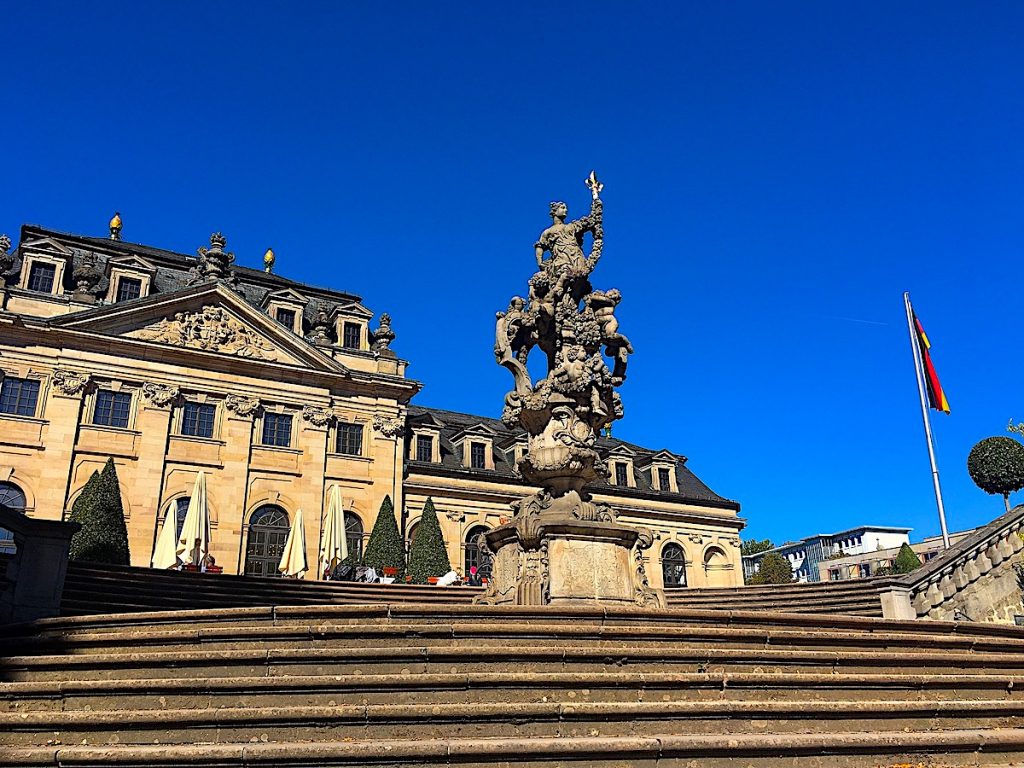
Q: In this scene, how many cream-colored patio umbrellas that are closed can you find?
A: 4